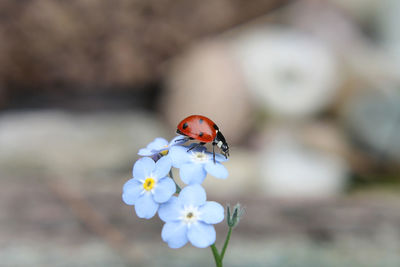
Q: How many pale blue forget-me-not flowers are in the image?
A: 4